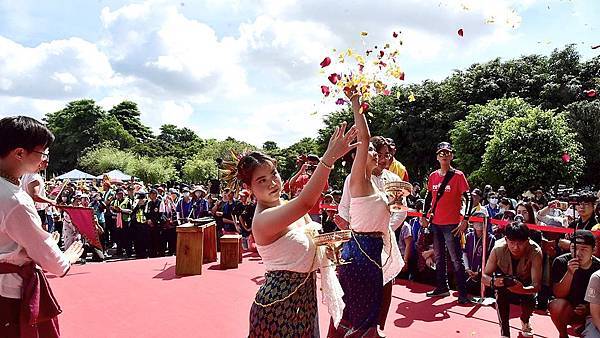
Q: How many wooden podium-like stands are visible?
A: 2